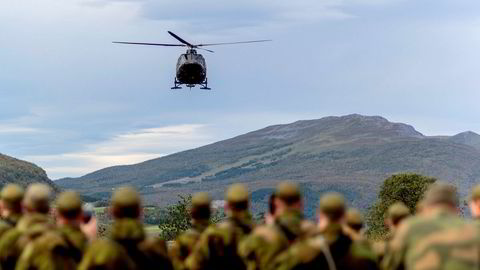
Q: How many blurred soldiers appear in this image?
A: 12